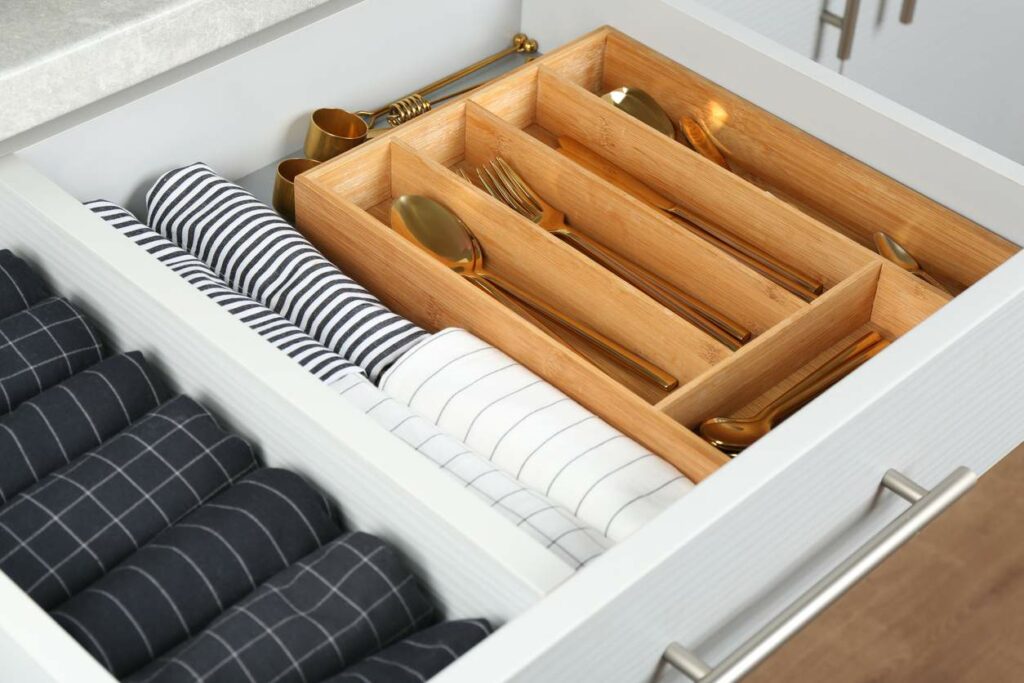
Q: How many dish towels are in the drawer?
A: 11